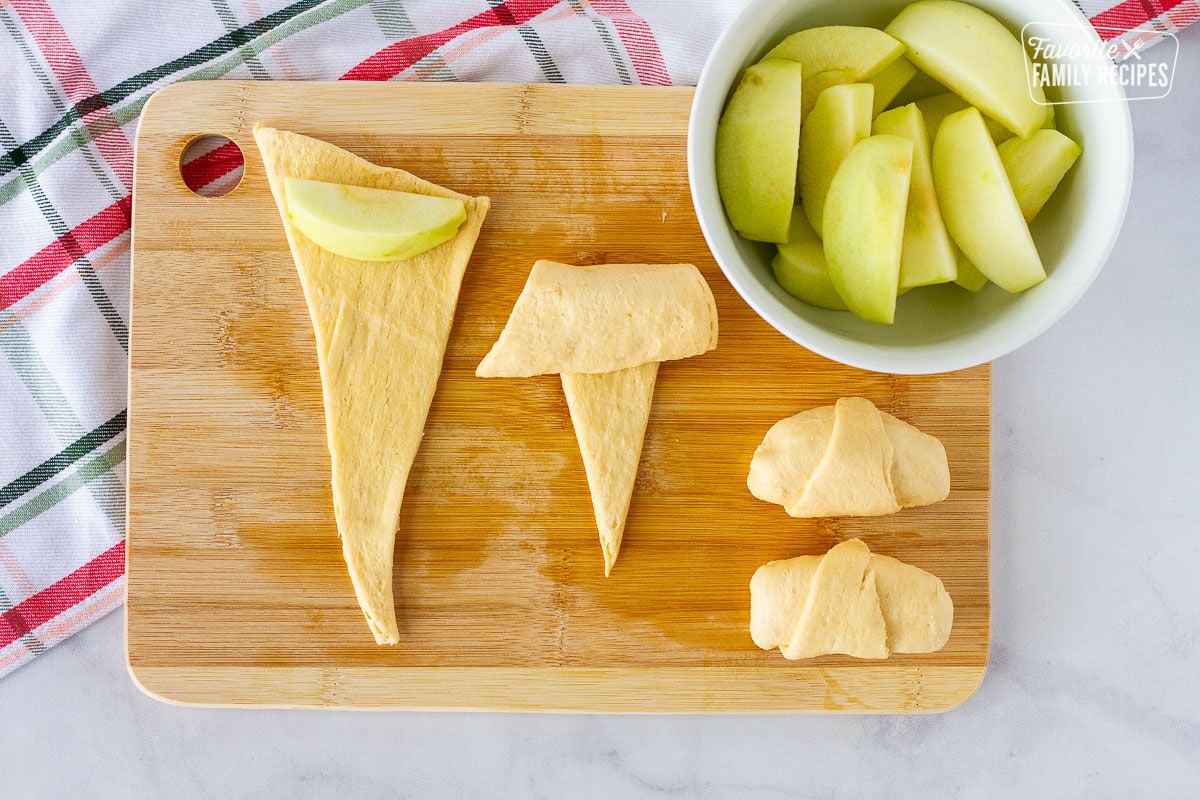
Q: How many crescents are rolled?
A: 2